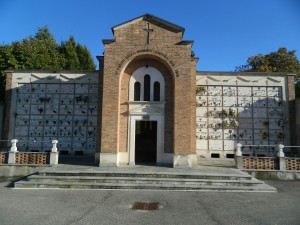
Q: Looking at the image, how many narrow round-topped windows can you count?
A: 3